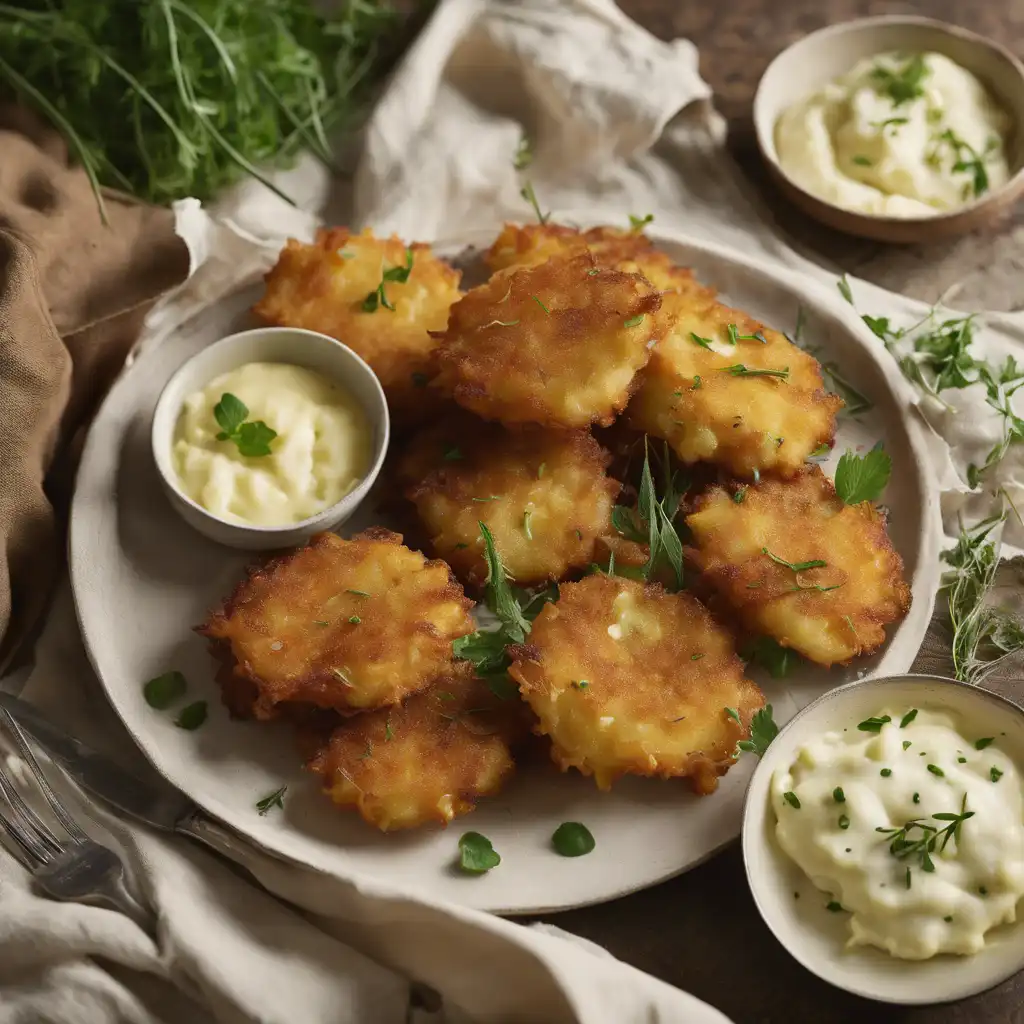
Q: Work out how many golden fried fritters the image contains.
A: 9